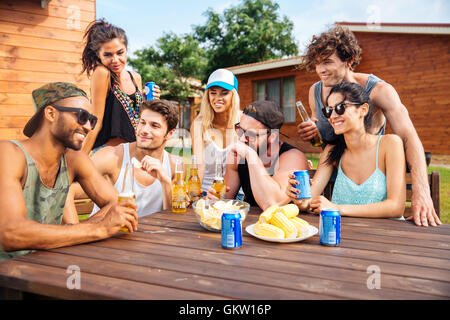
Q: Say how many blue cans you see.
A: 4